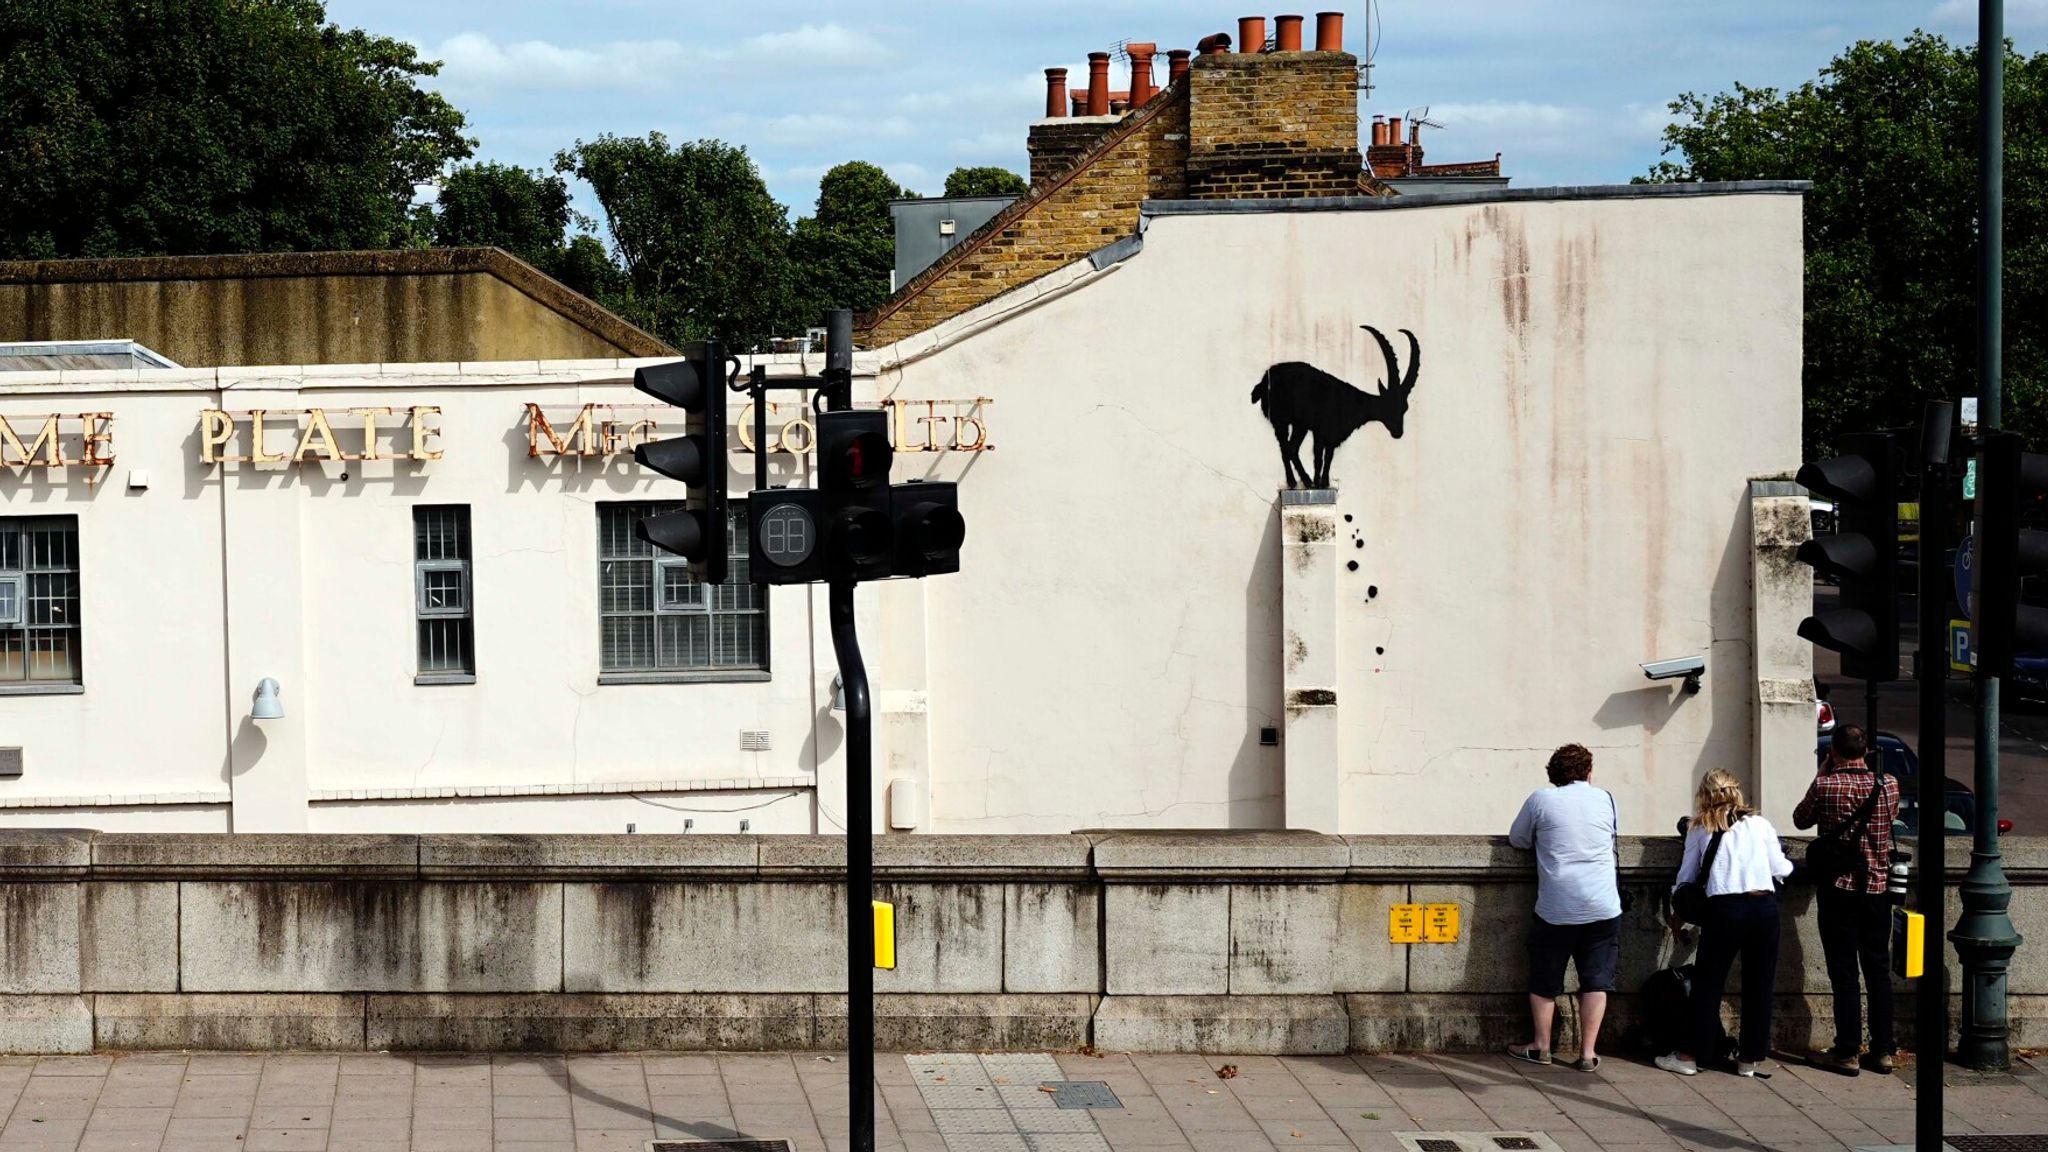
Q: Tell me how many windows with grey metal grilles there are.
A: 3